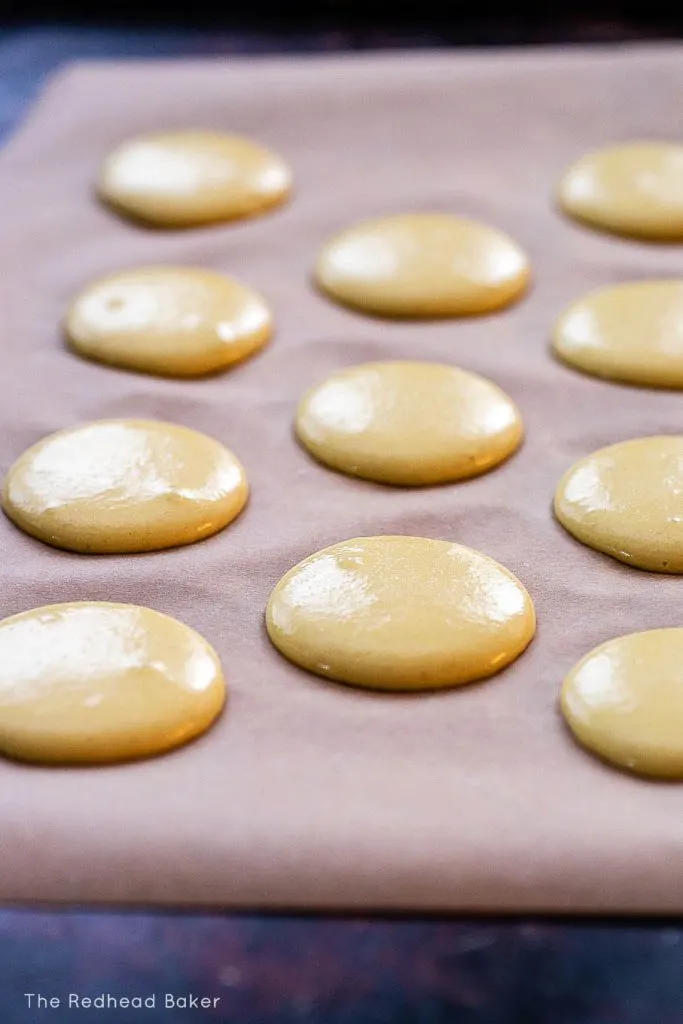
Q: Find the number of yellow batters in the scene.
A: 11